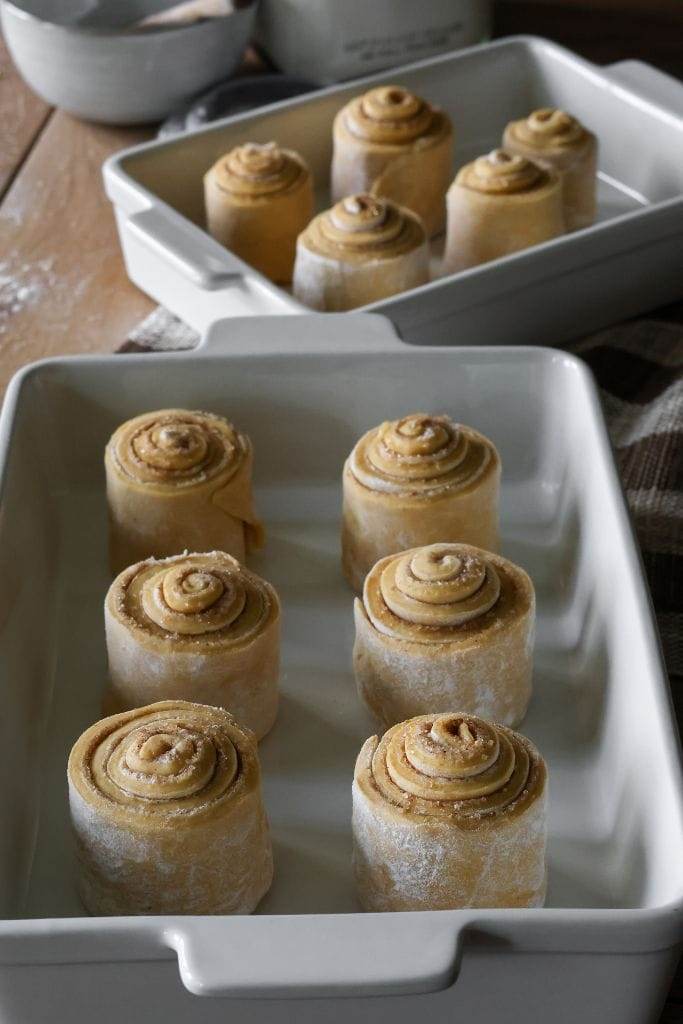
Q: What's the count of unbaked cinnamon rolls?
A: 11